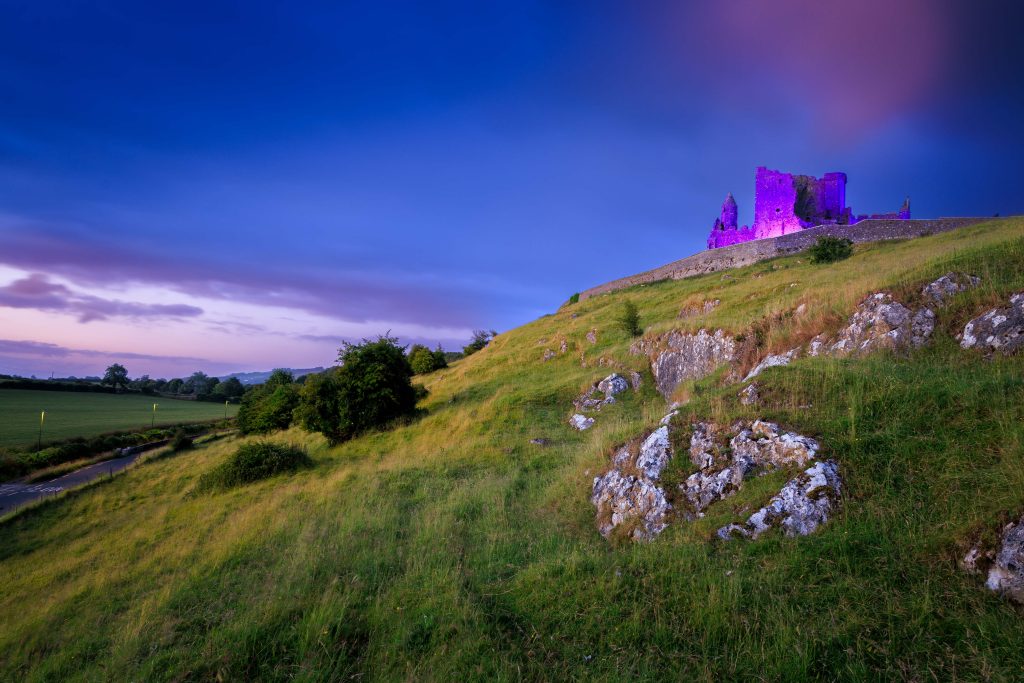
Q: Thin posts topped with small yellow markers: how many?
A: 3